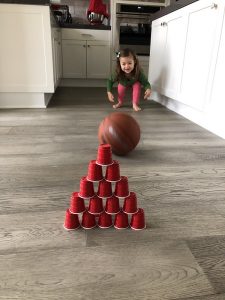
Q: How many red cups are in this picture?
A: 15